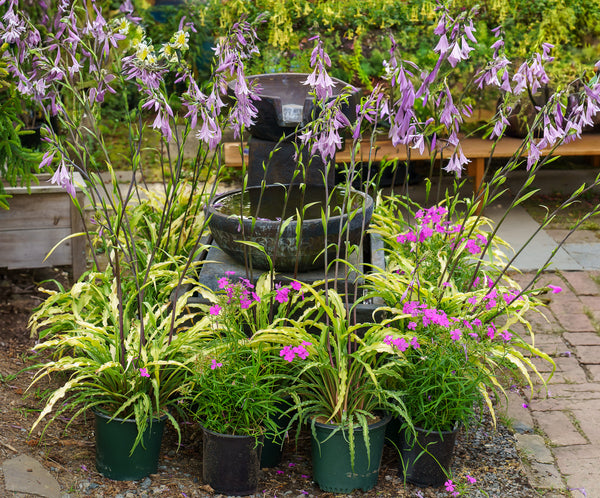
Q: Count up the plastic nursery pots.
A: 5